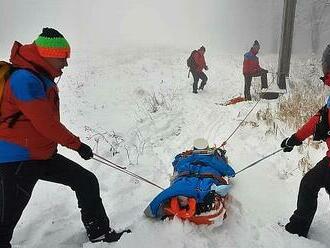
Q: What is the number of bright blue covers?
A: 1